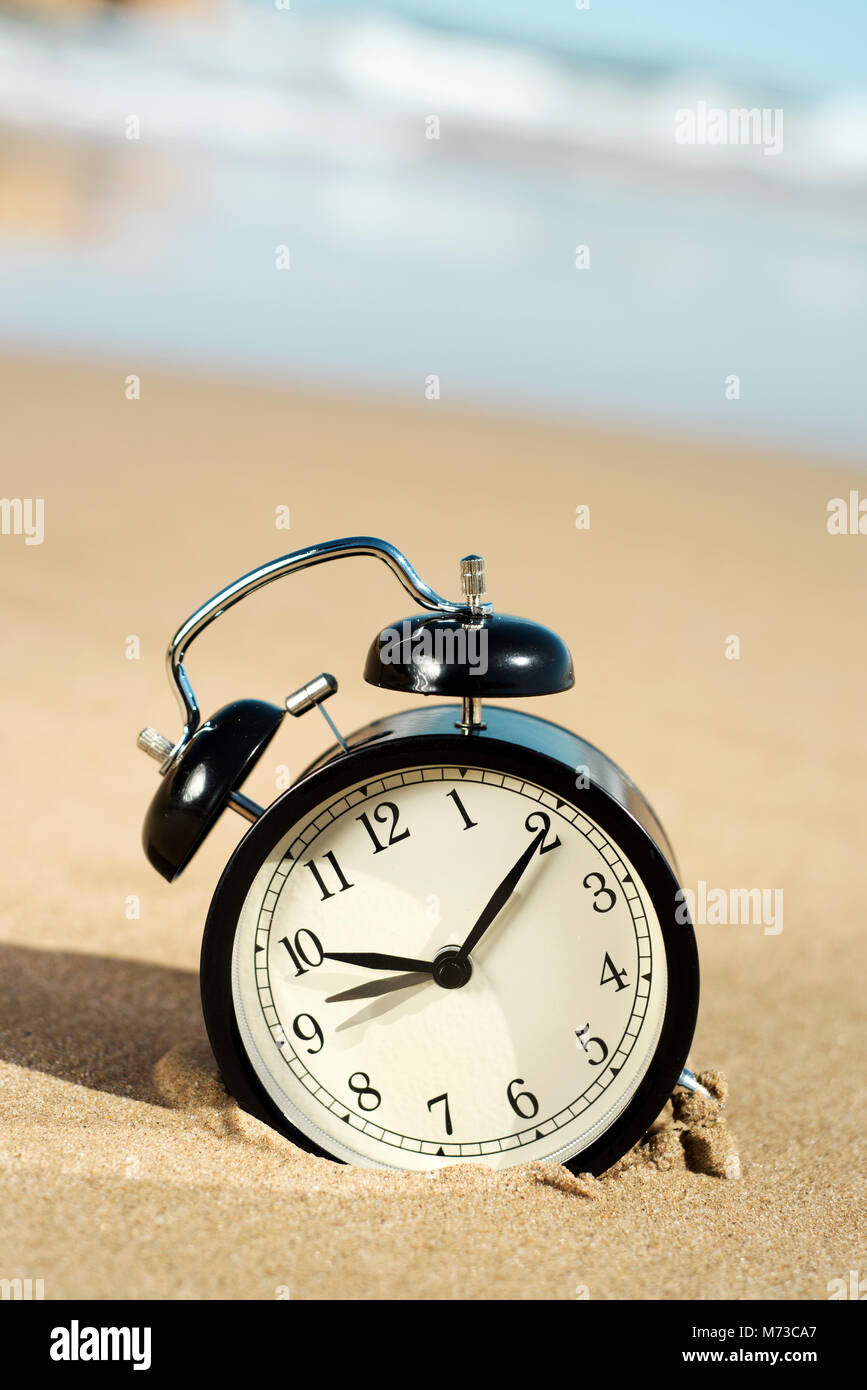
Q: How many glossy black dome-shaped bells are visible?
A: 2